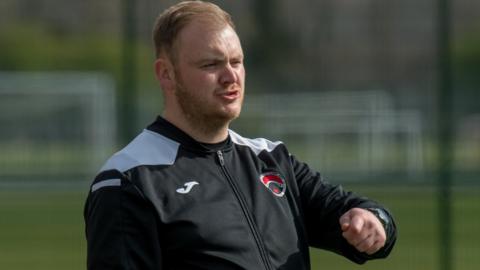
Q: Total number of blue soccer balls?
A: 0